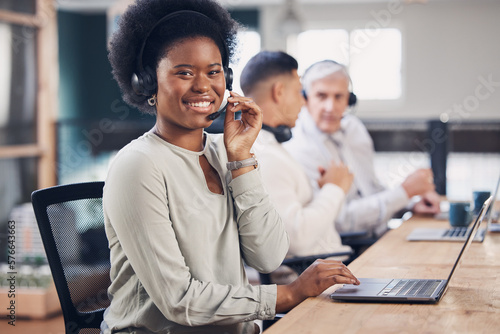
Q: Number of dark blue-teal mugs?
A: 2